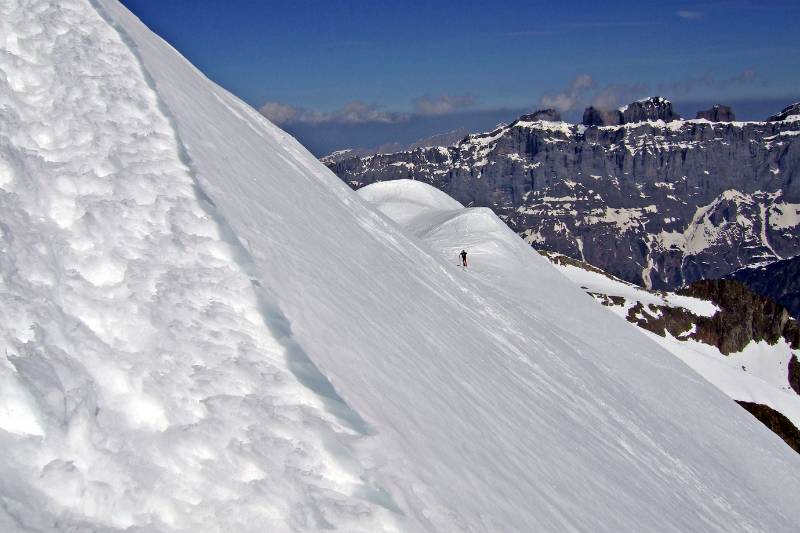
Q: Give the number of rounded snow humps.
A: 2